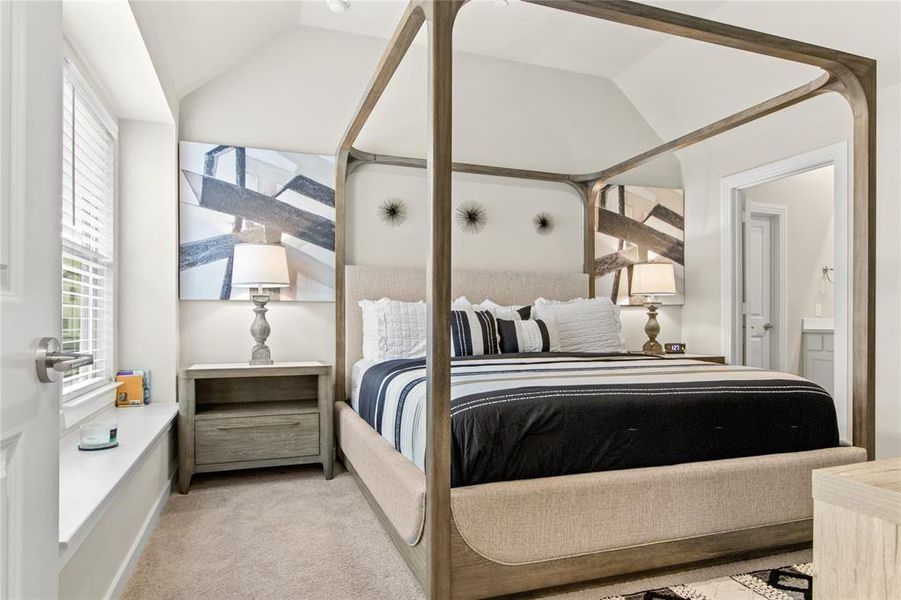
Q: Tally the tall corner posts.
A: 4